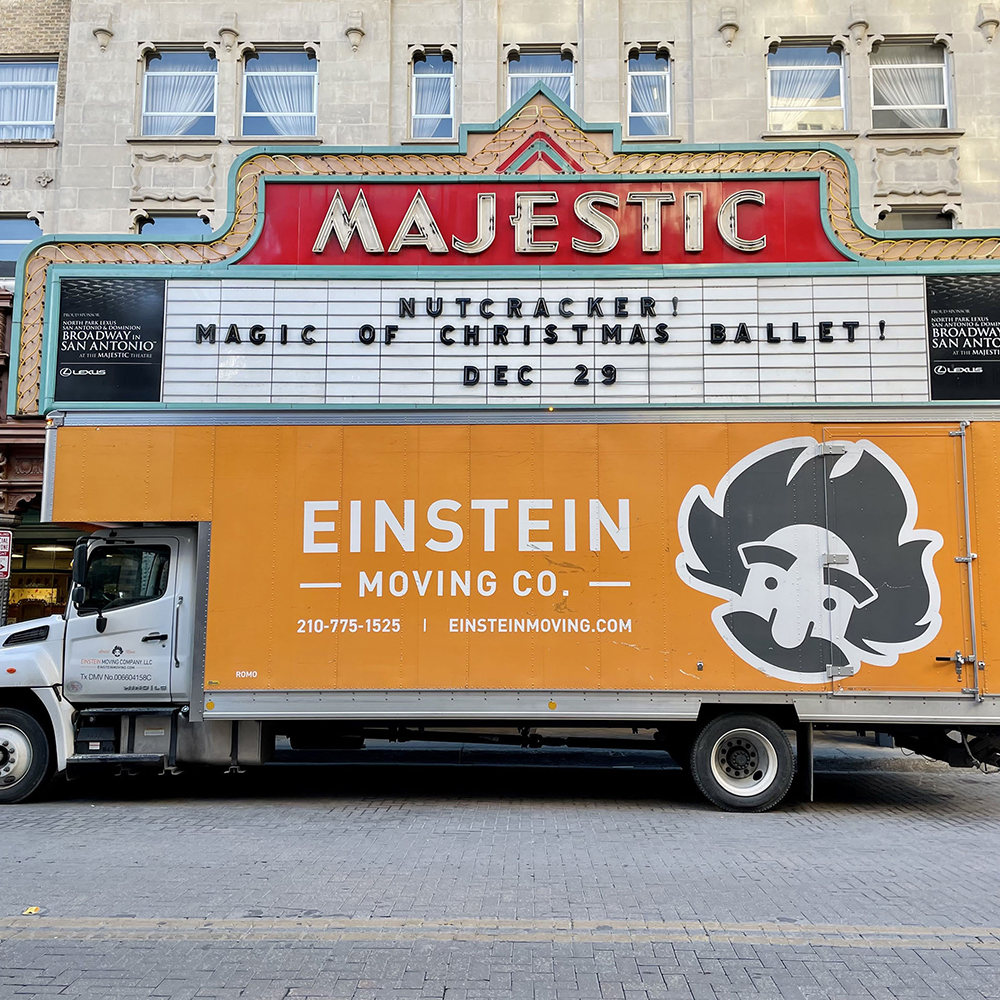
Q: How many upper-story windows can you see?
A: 11